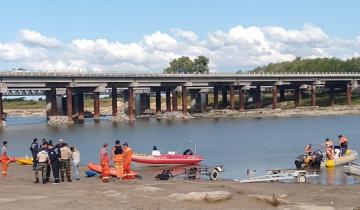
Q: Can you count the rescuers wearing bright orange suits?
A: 4